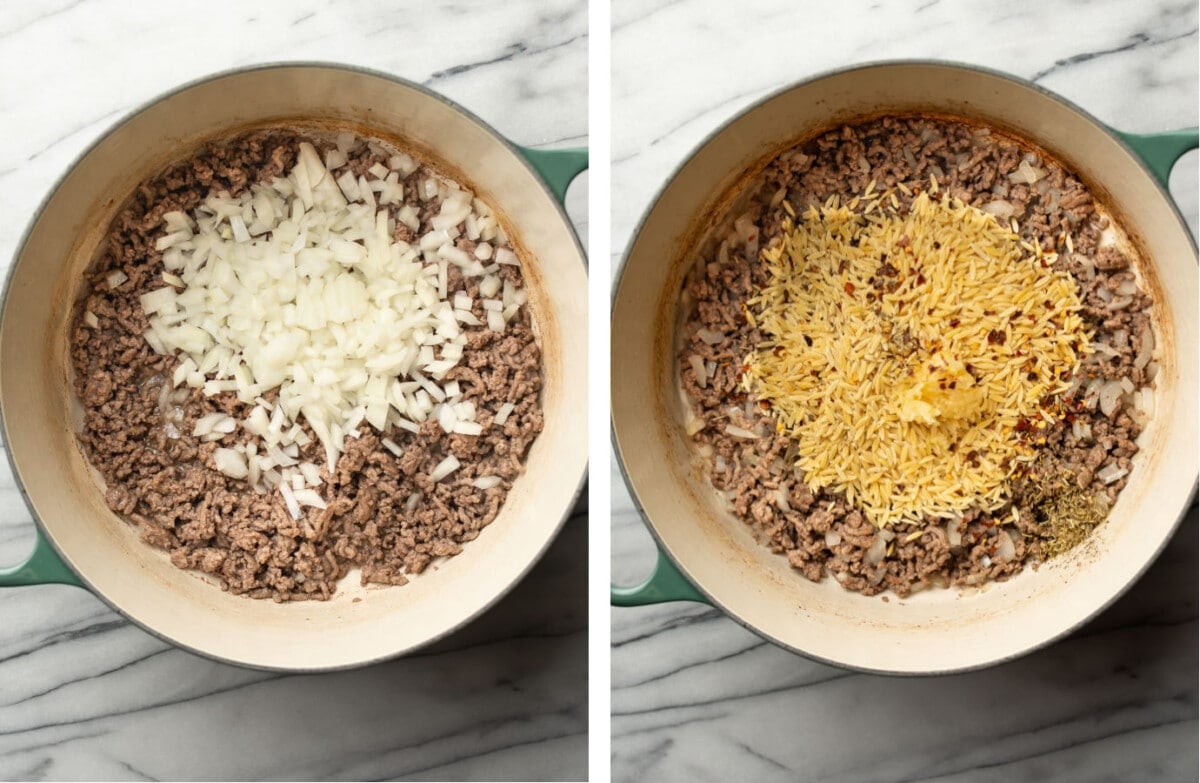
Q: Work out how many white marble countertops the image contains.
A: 2